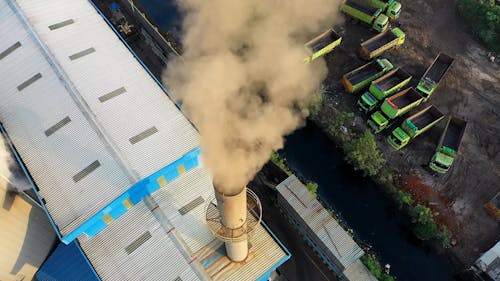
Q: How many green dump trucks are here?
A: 10